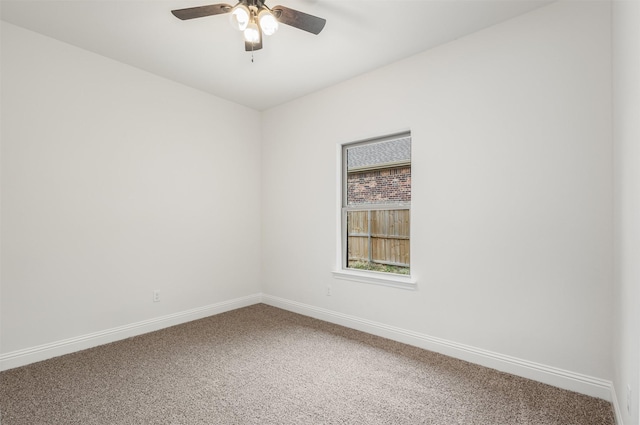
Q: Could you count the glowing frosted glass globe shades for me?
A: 3